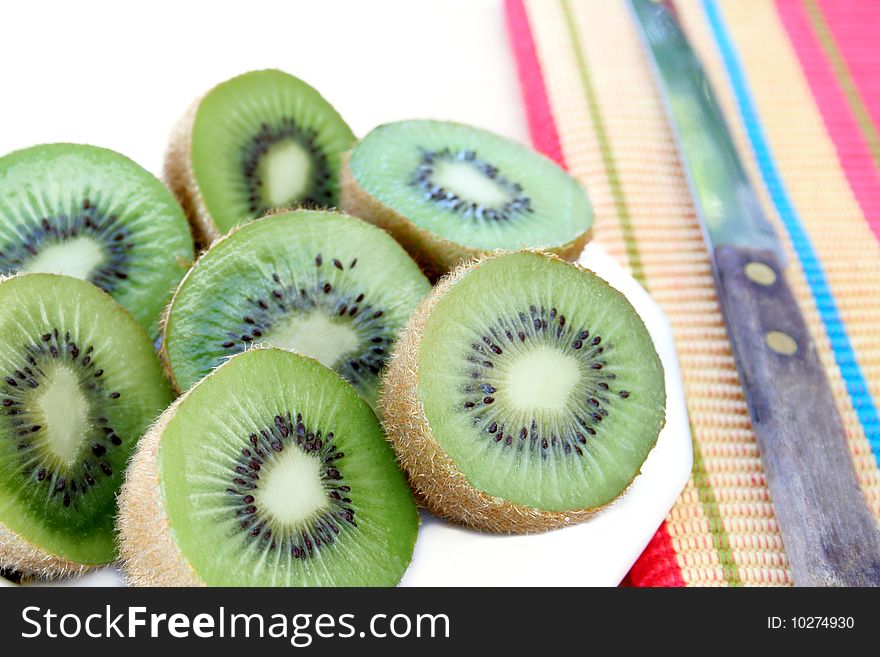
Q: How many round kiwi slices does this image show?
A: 7